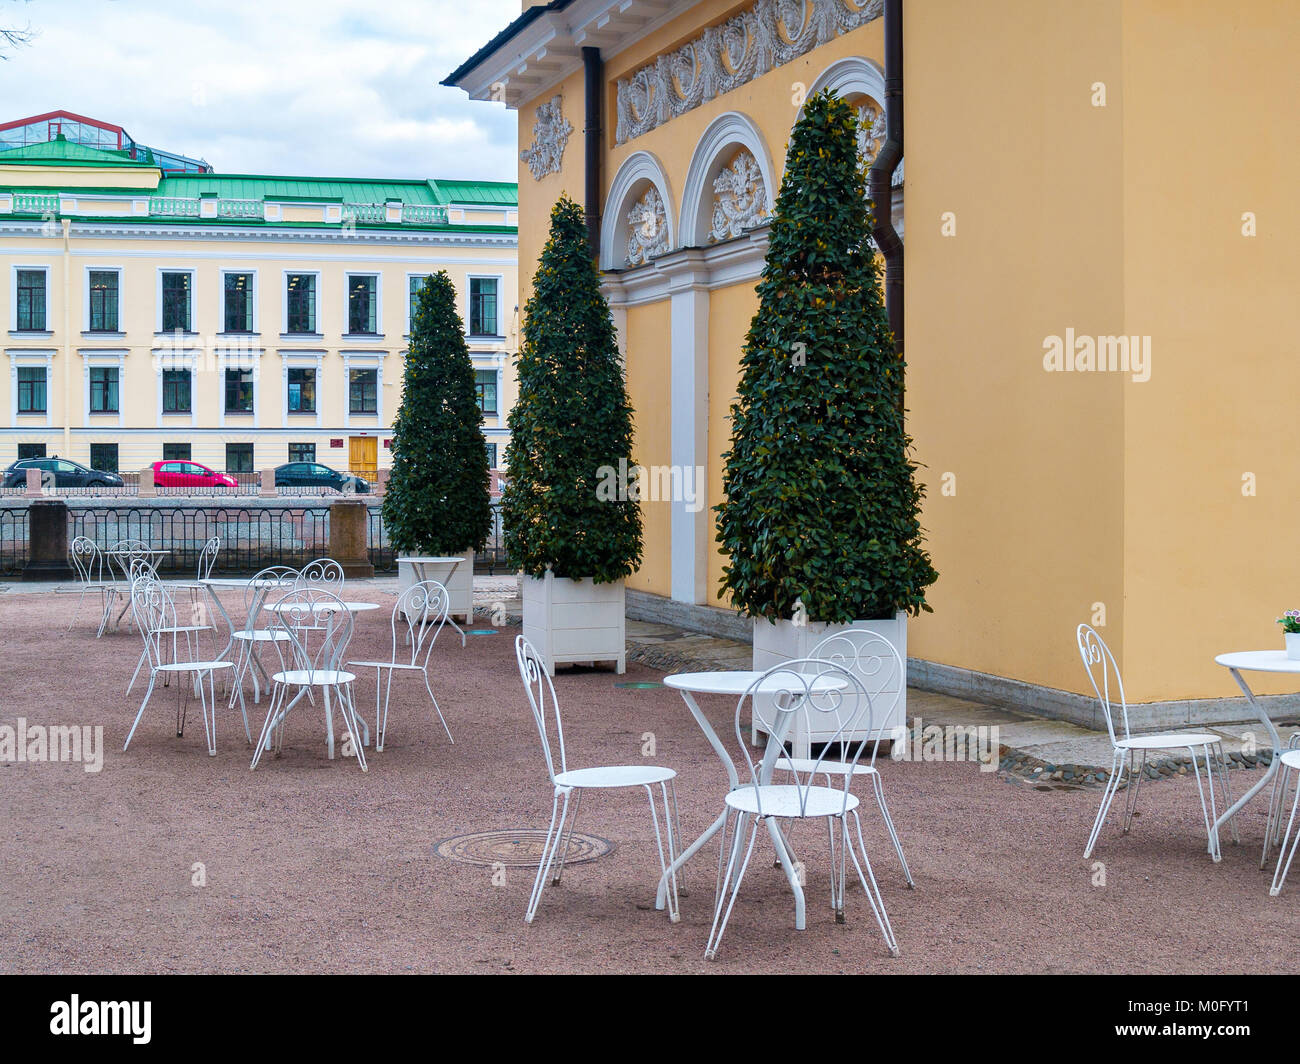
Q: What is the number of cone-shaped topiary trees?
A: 3